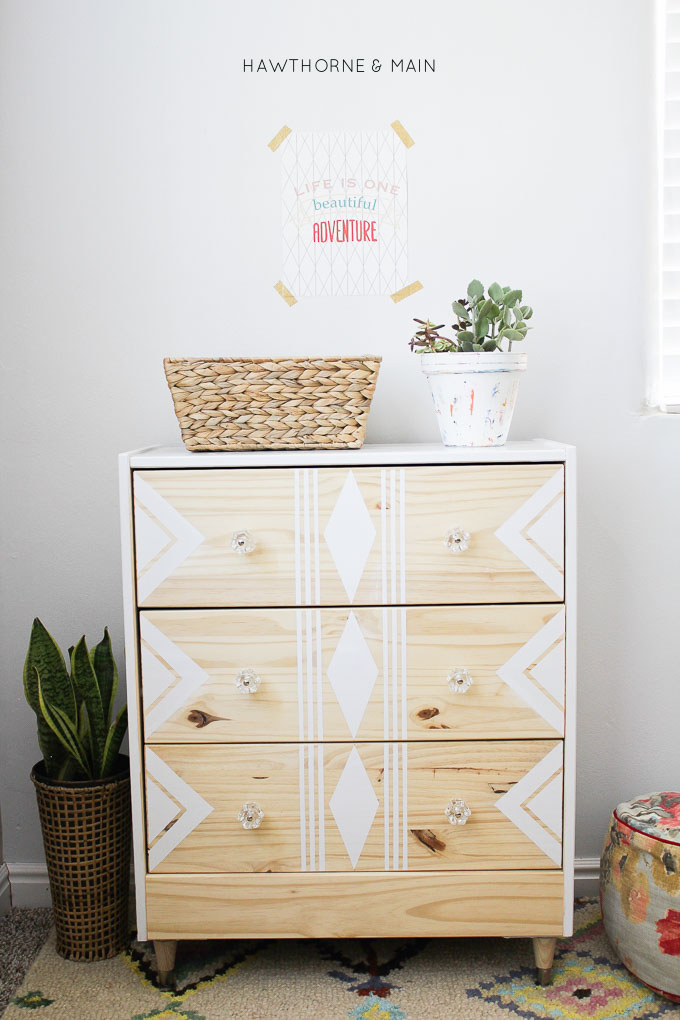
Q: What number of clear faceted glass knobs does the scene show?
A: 6